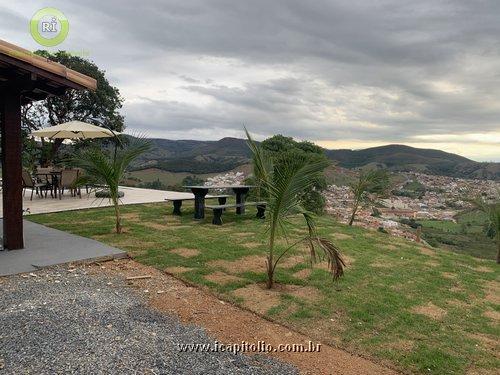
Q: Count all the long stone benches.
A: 2